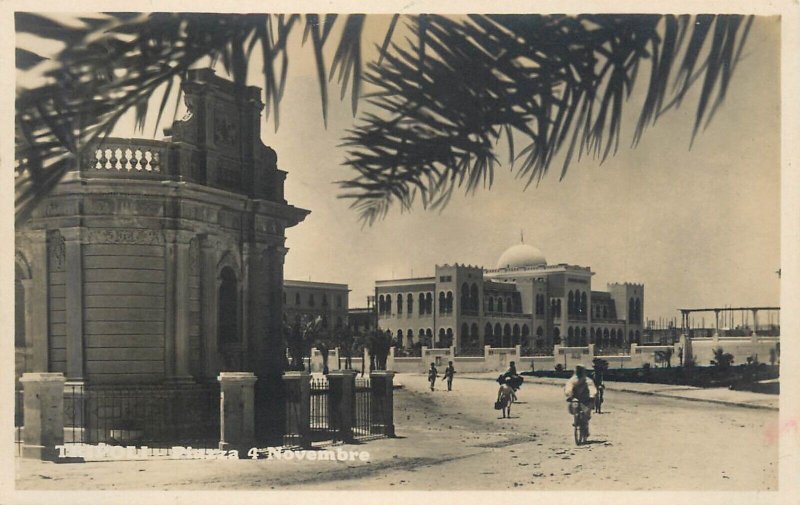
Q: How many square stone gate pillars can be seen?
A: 5